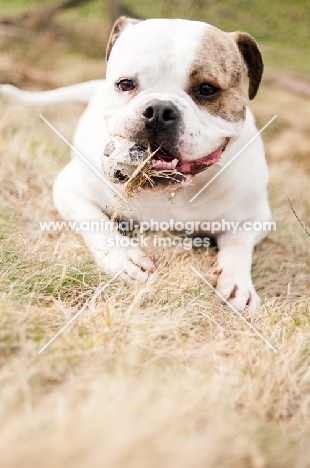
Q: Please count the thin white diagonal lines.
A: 4